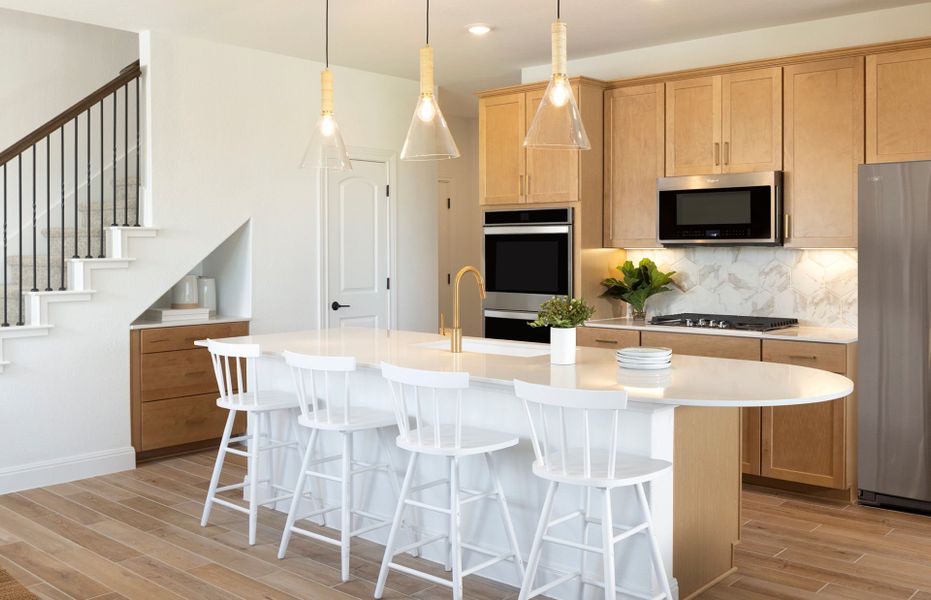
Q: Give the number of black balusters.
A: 11